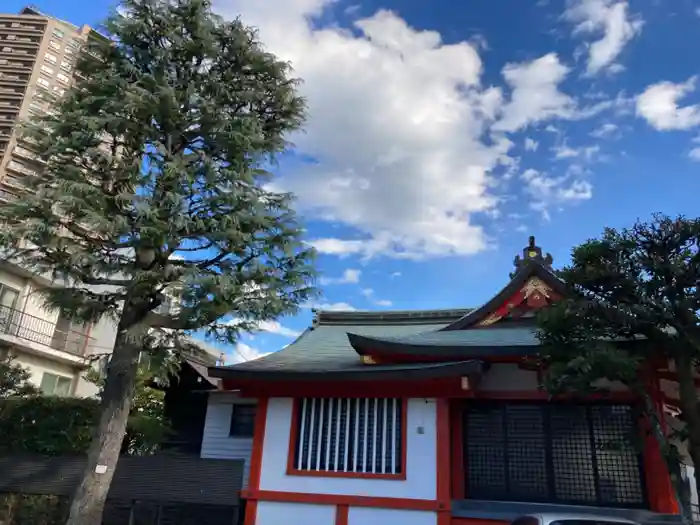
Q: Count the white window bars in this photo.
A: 11